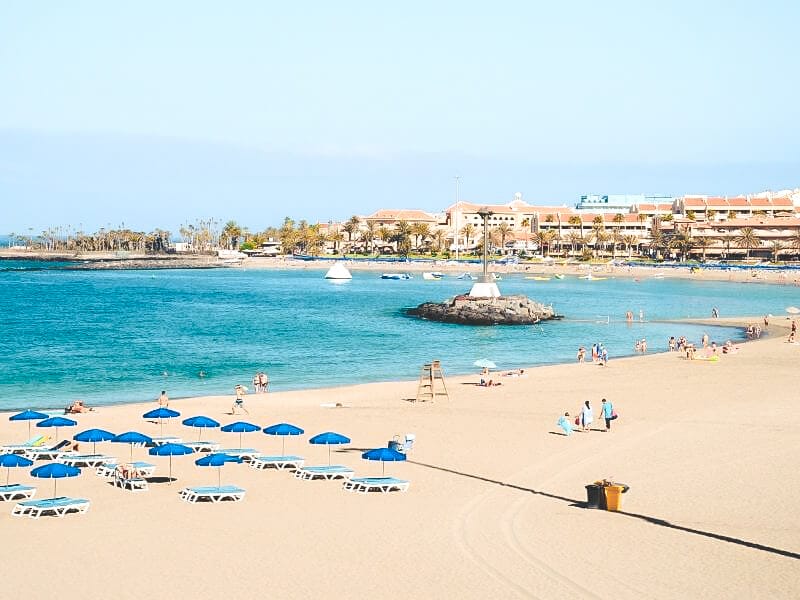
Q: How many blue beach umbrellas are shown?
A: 14